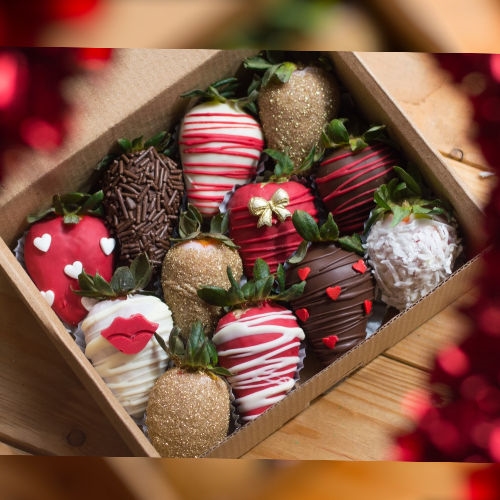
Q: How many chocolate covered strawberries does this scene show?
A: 12